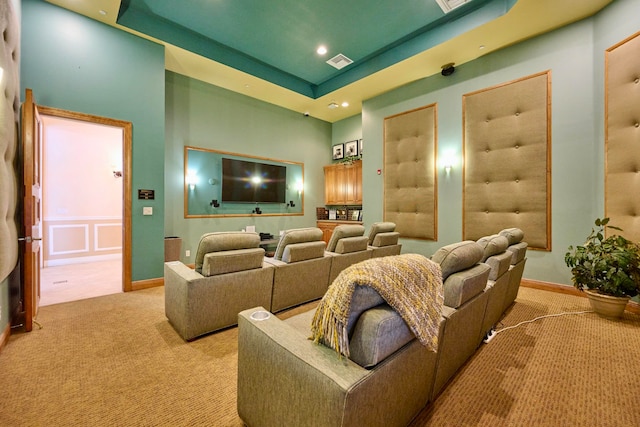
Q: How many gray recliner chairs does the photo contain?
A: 8